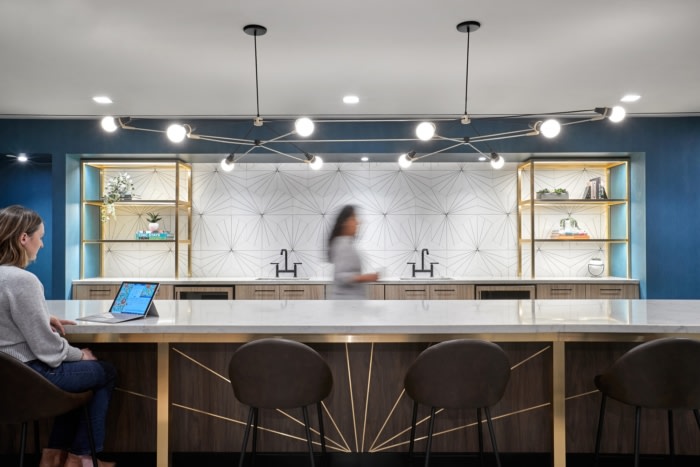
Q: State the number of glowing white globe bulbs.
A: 10